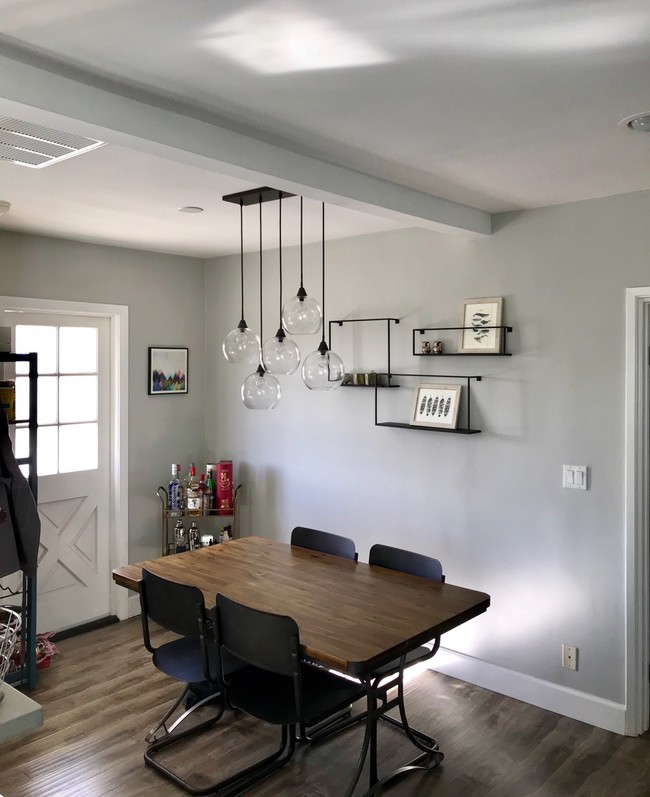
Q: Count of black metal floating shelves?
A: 3